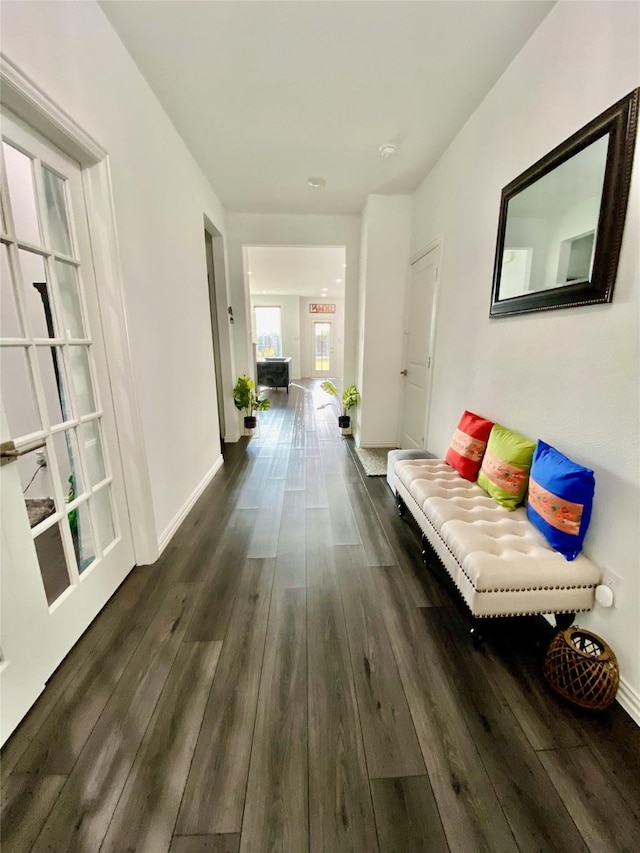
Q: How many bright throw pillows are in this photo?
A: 3